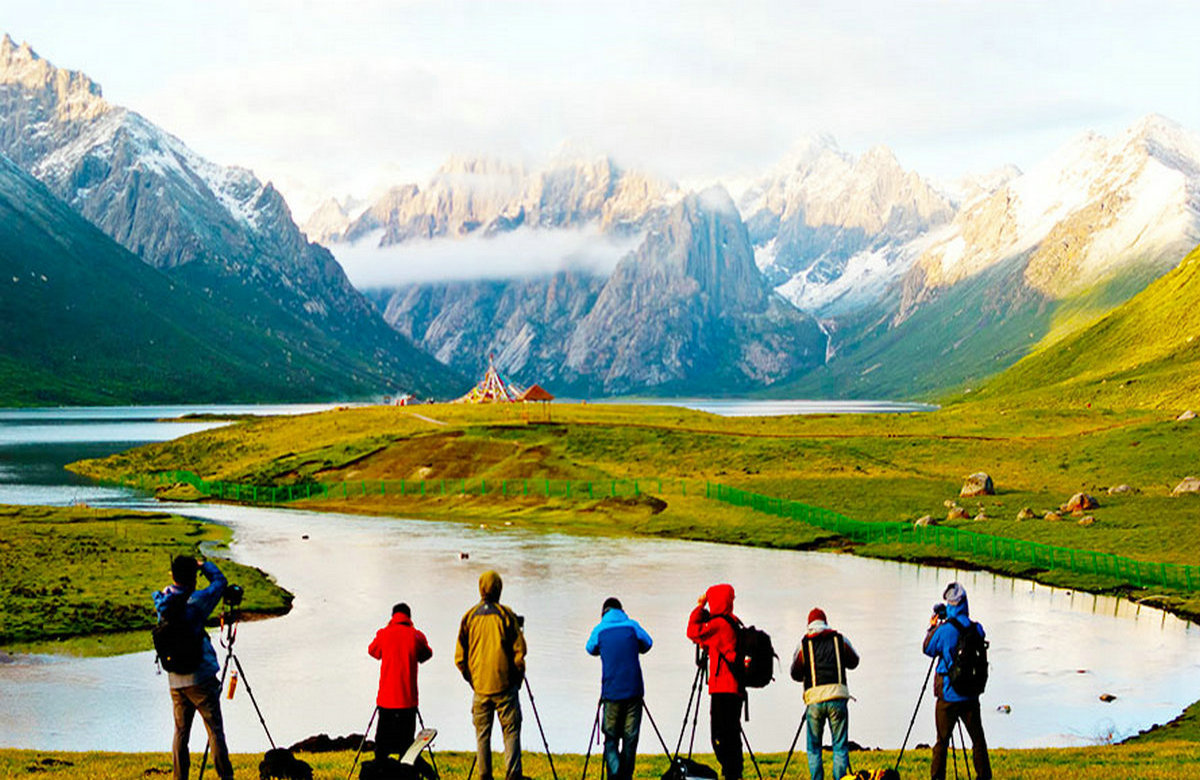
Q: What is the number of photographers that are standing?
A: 7